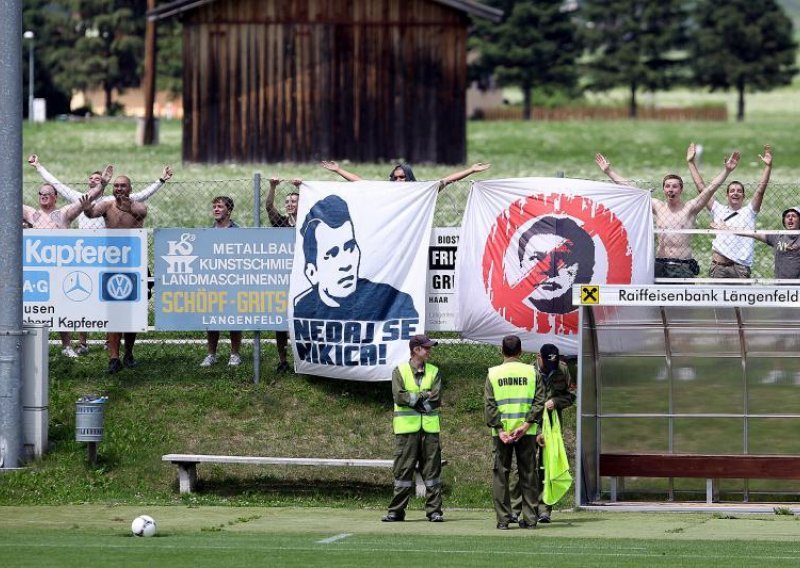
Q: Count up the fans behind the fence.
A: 9